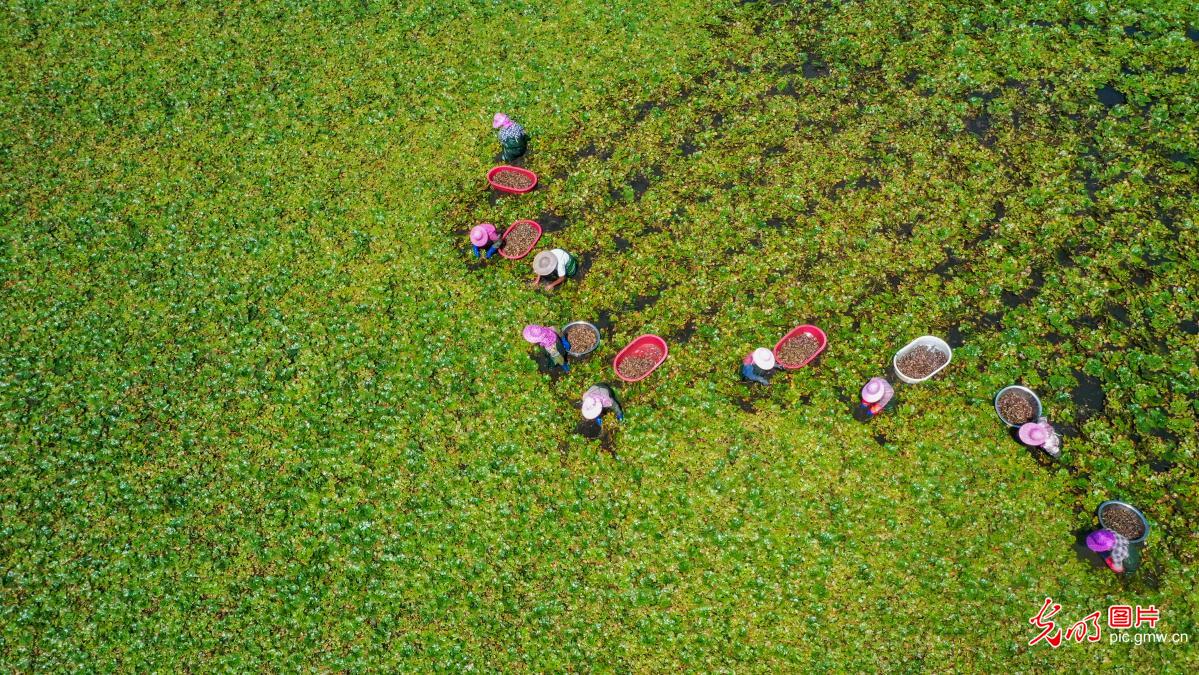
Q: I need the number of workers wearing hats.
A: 9